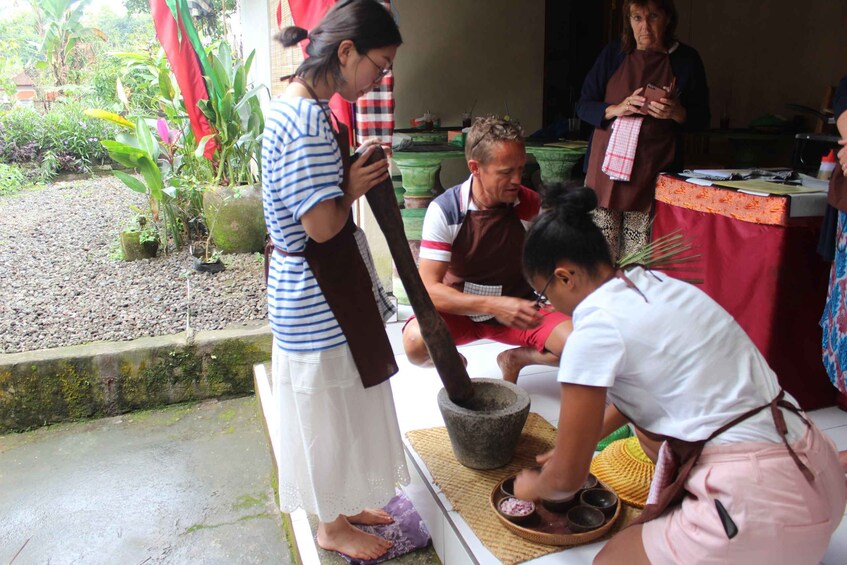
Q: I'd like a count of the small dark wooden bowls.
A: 6